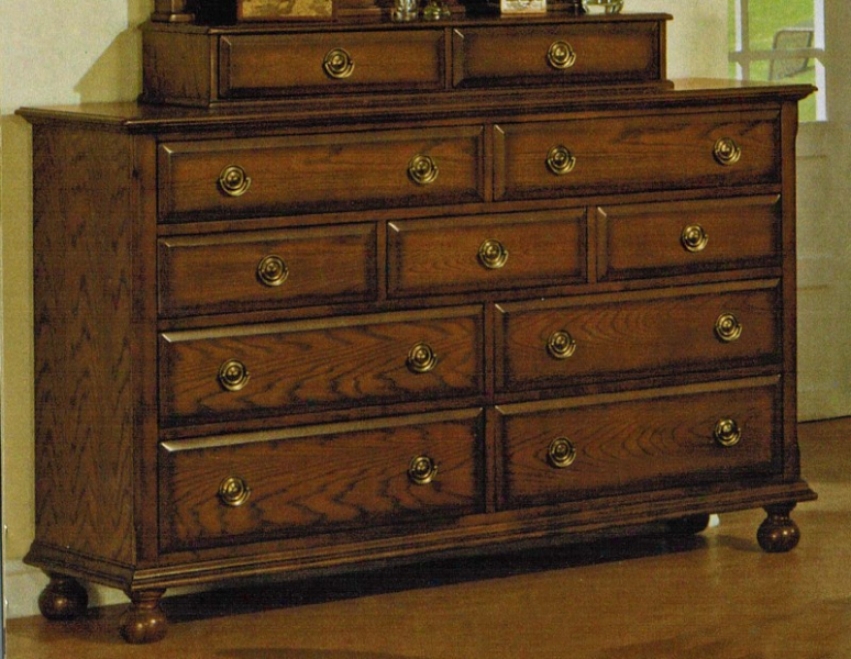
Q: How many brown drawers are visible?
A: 11